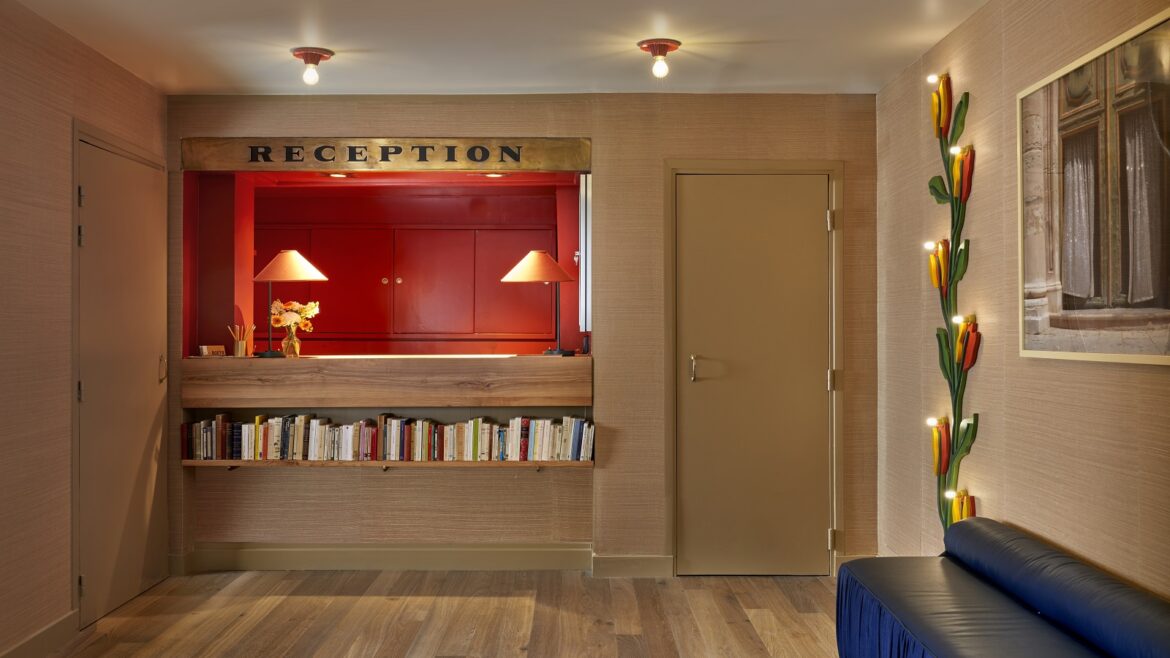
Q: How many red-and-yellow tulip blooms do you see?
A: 6